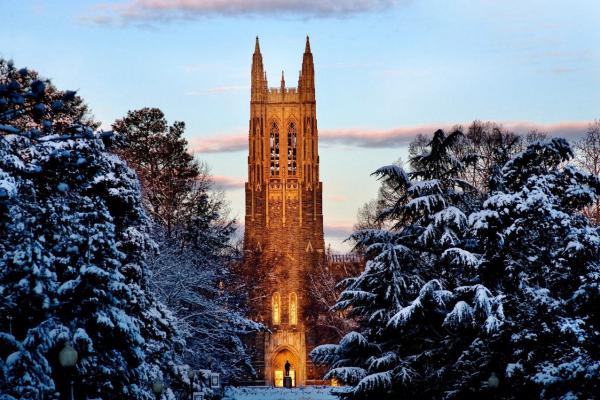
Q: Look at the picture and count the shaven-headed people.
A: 0